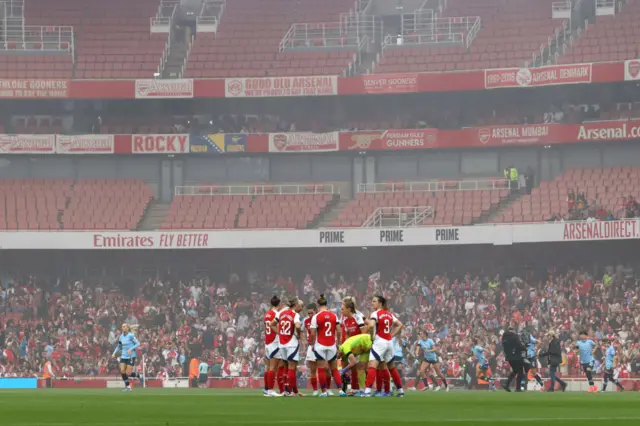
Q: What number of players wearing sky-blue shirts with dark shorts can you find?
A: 7